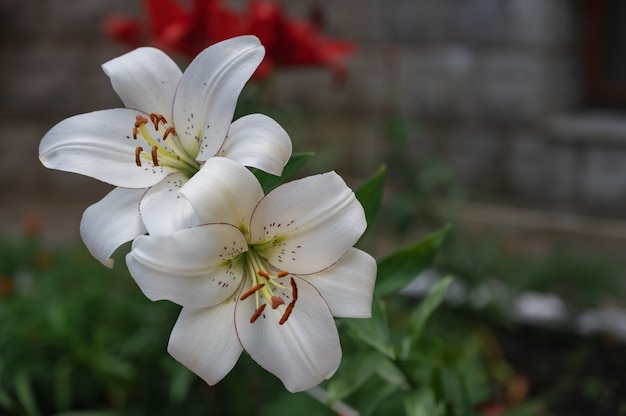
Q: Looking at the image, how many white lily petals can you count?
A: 12